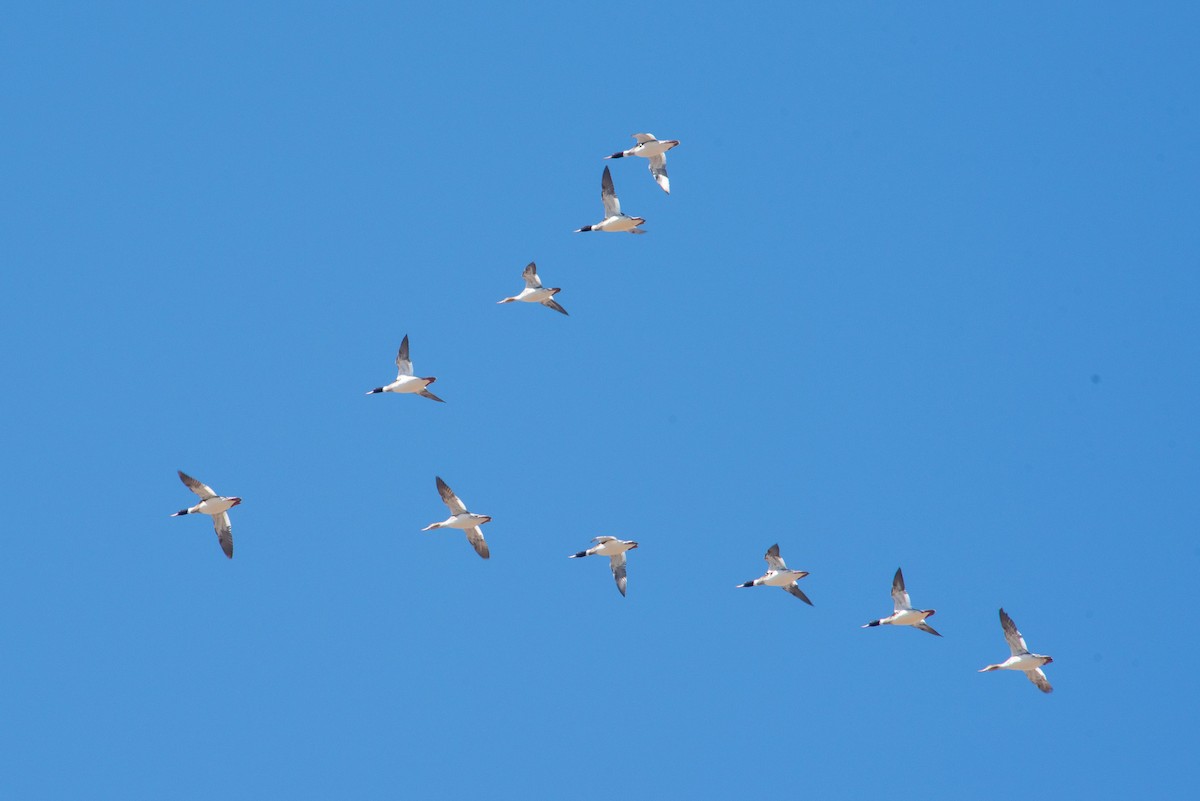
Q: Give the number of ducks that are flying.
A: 10